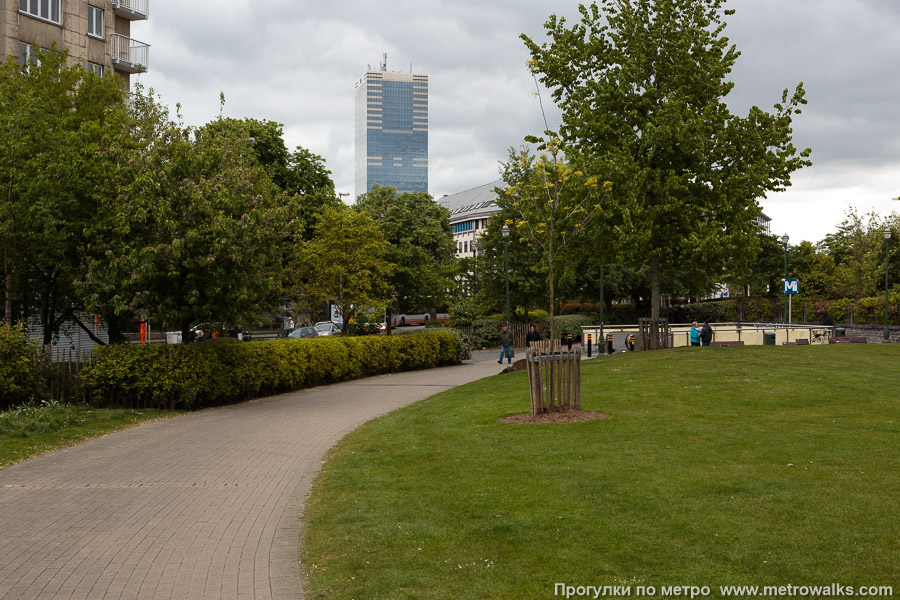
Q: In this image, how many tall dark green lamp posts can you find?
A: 4